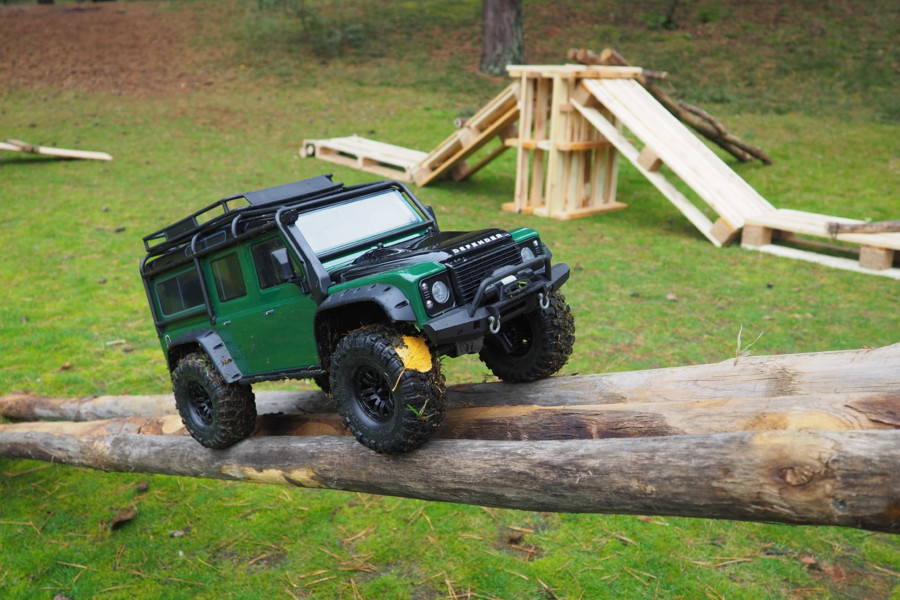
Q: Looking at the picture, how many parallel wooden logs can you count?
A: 3